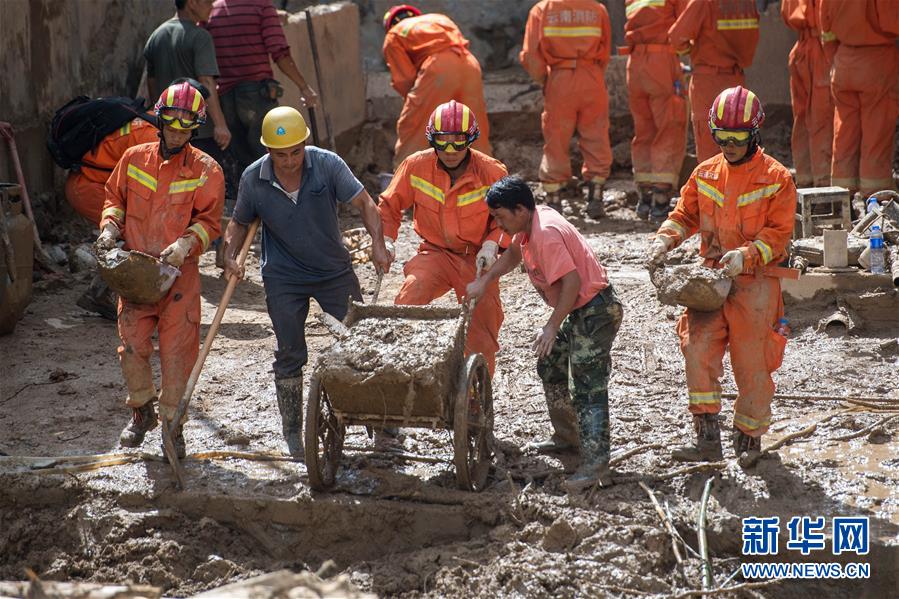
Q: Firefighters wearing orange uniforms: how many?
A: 10